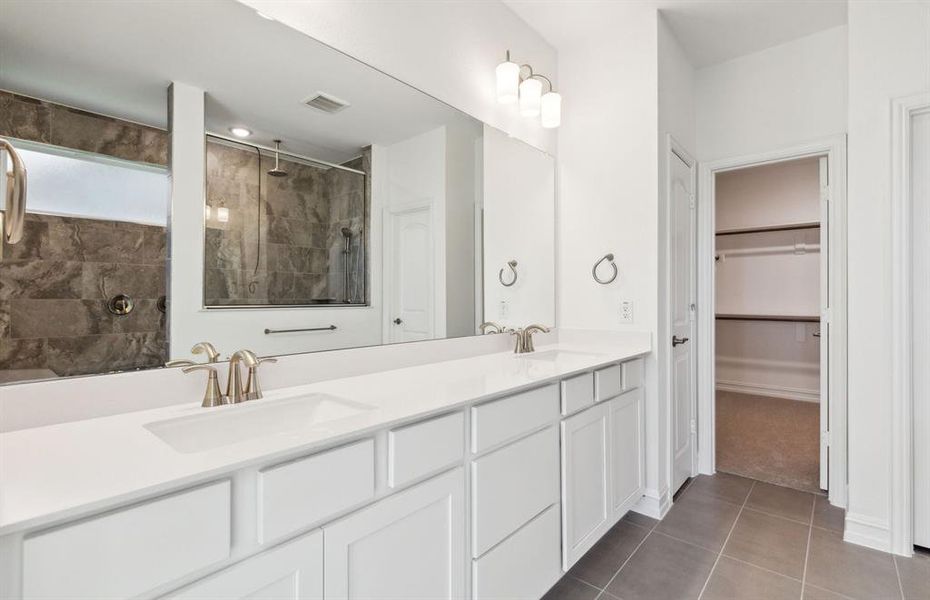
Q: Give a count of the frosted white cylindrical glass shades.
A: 3